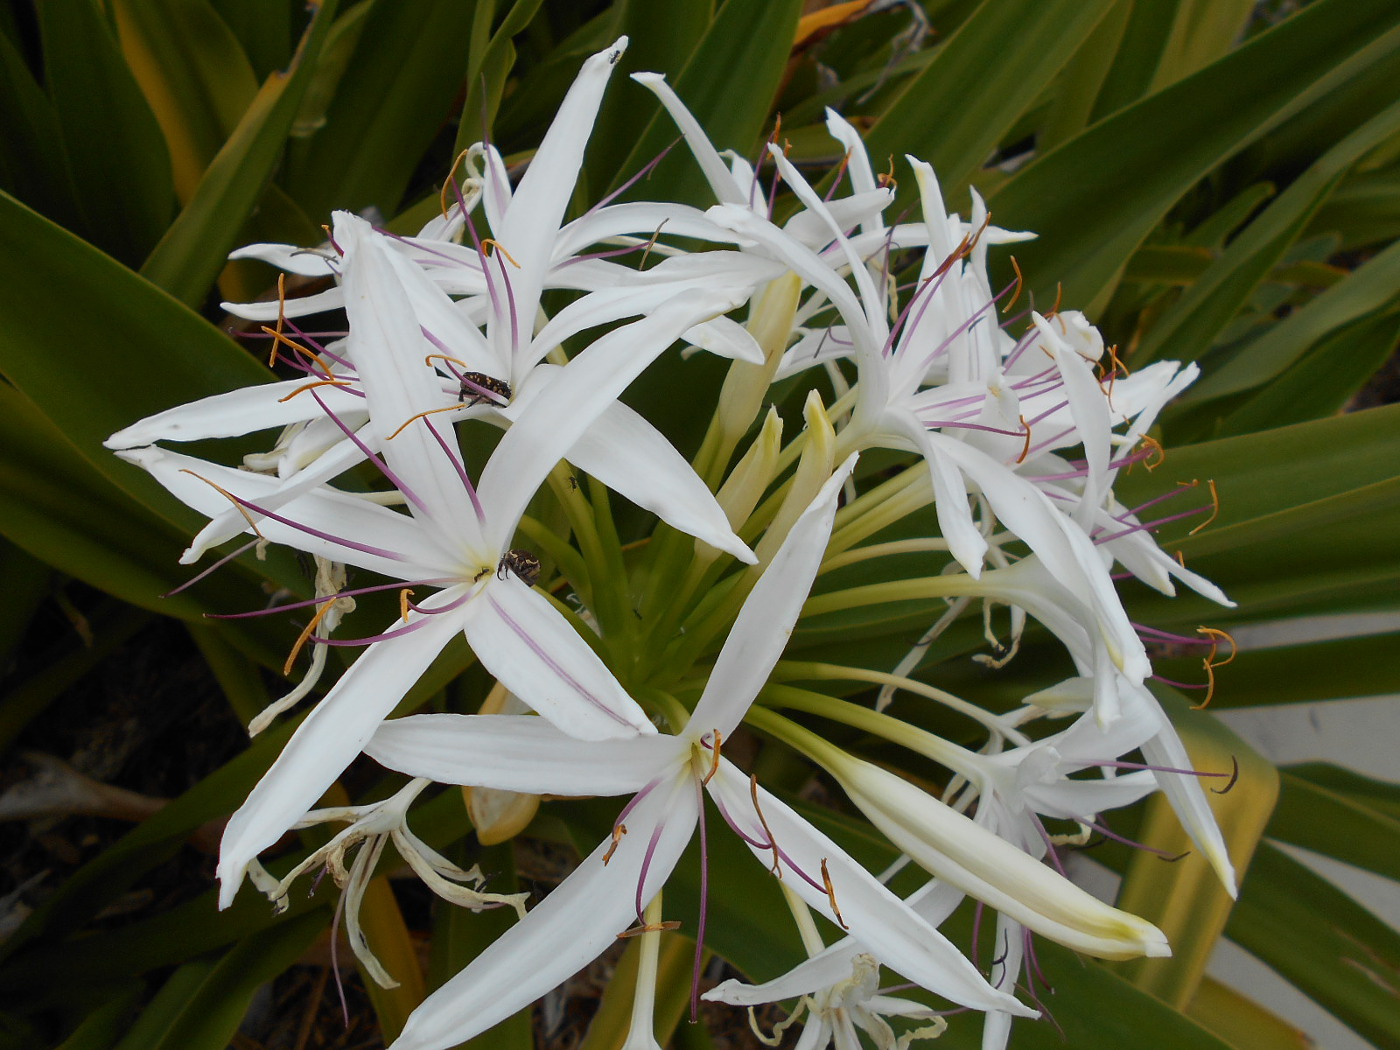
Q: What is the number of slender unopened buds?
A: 4